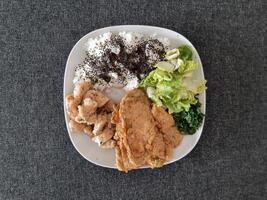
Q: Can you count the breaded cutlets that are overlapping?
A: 2